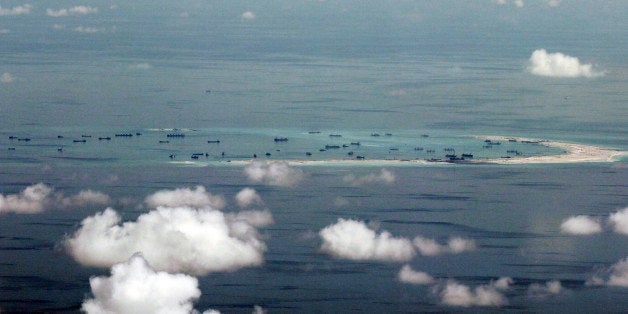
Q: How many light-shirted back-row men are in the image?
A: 0